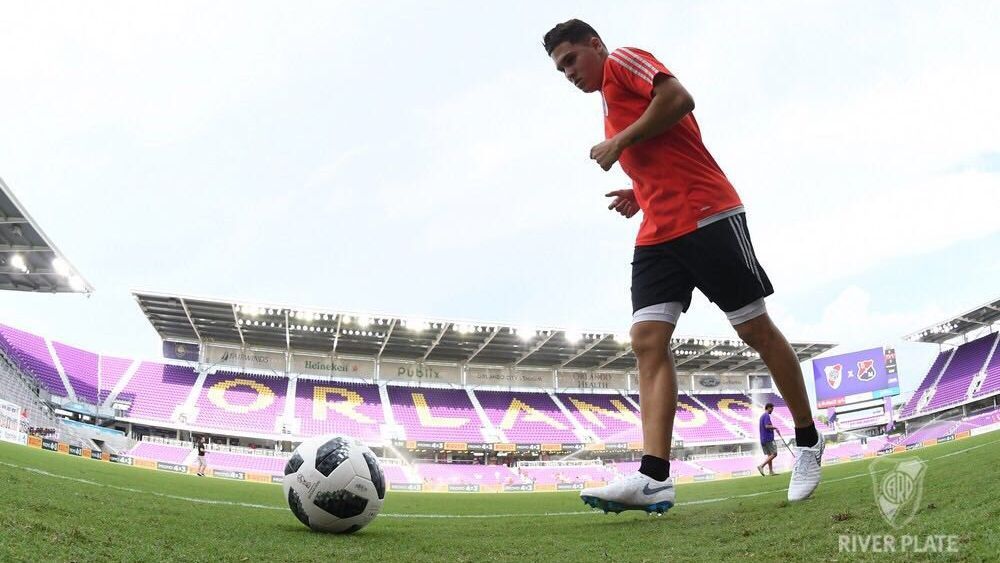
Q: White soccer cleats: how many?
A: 2